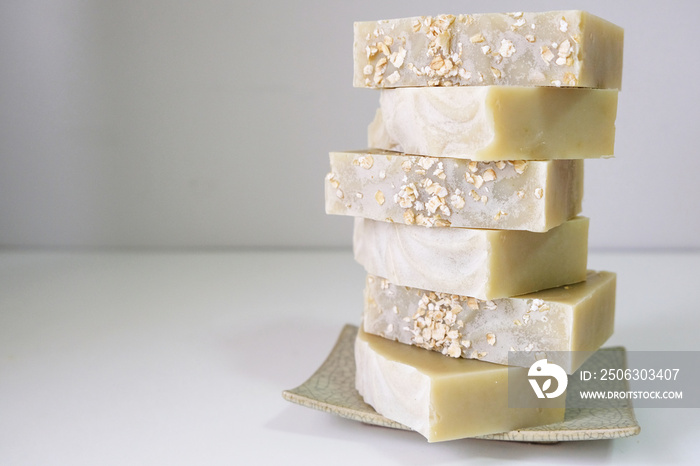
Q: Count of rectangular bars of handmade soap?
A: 6